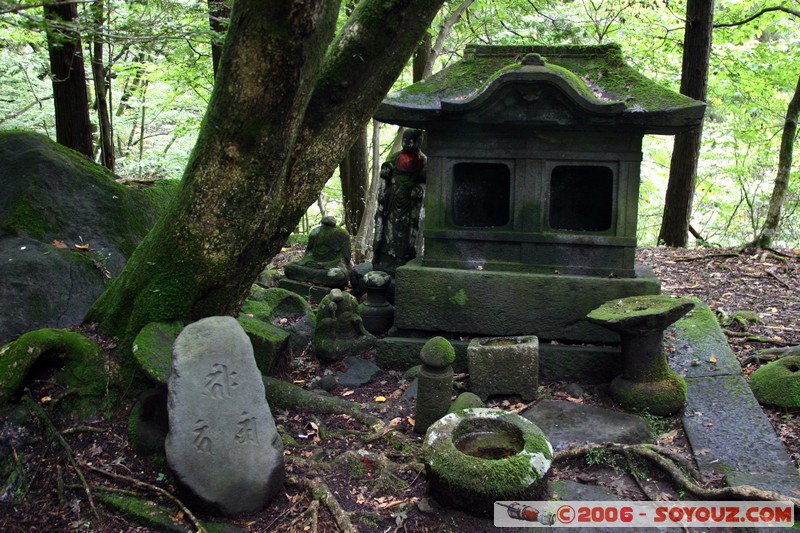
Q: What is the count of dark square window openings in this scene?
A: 2